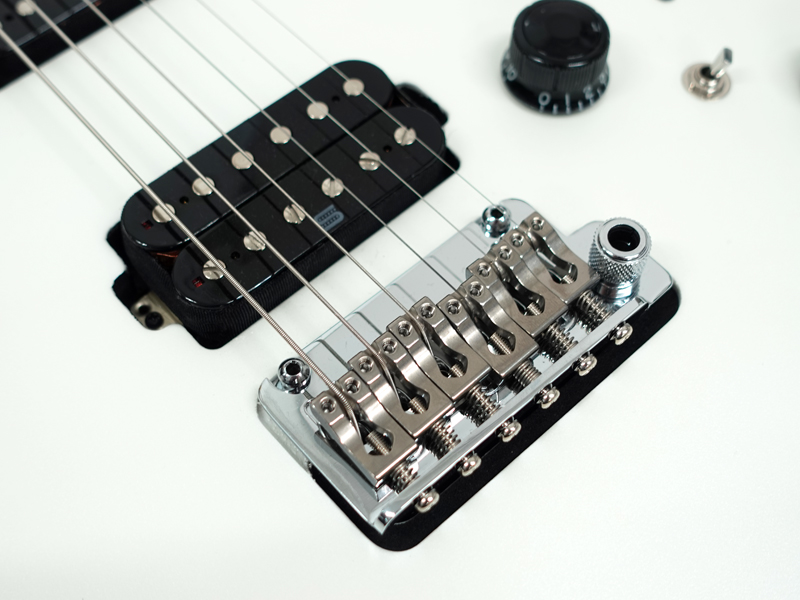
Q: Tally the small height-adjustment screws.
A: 12